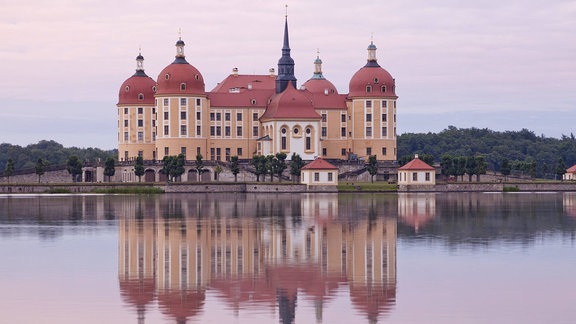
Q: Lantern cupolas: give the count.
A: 4